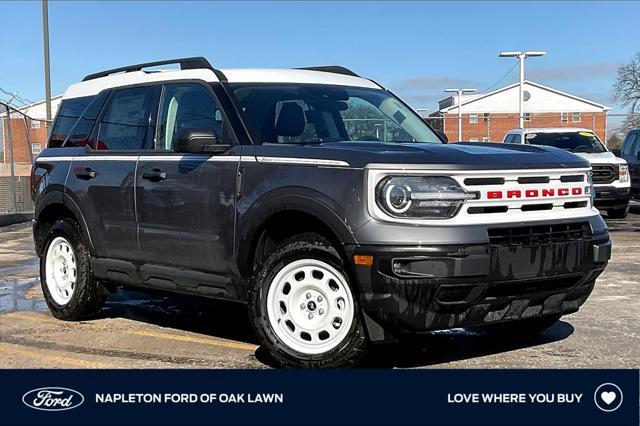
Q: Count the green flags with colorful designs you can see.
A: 0